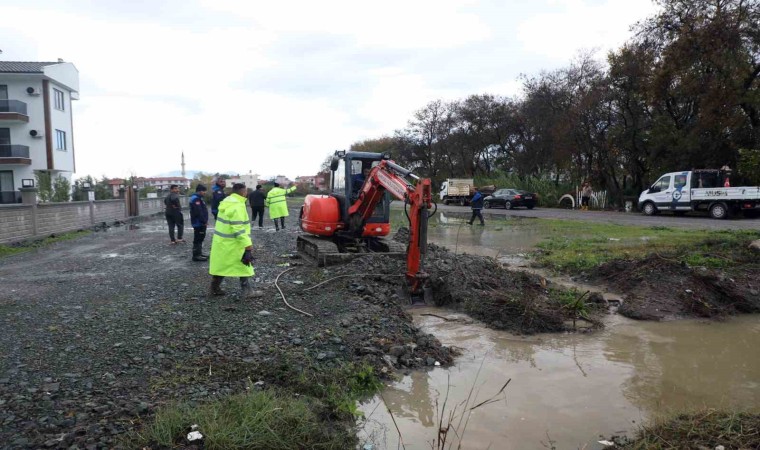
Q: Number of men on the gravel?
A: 6